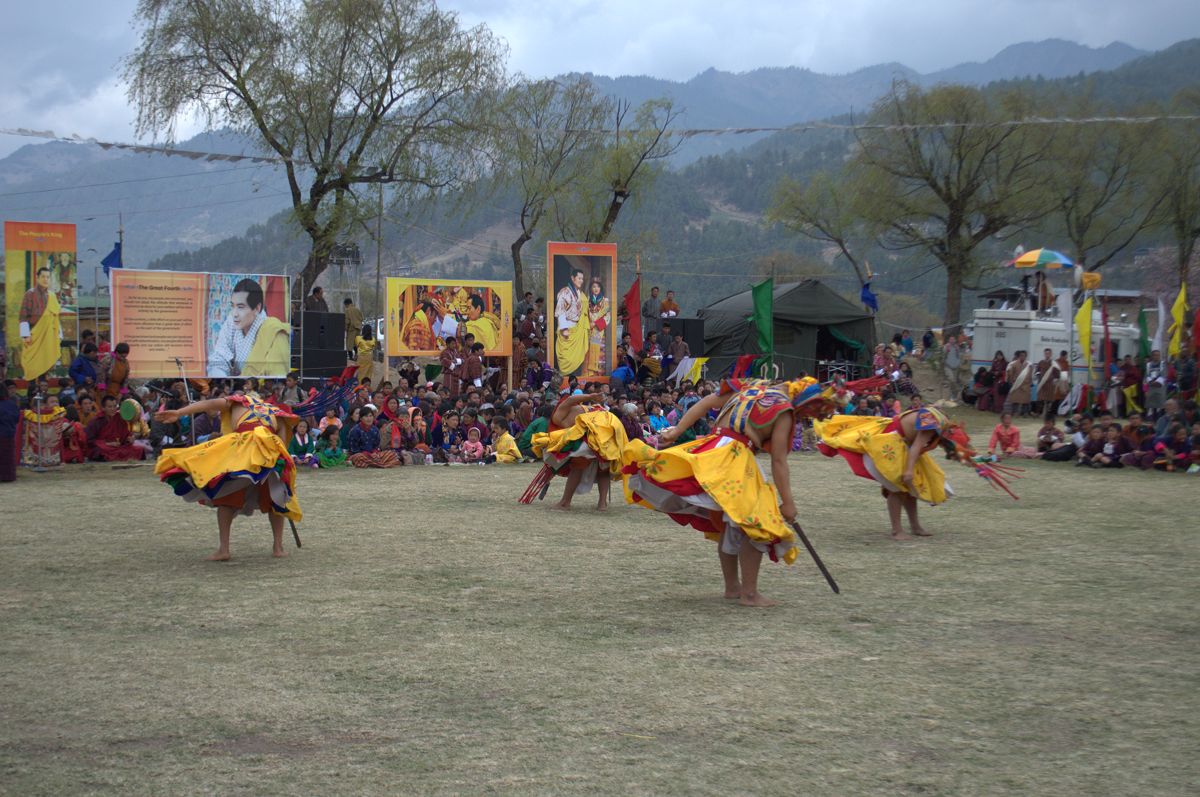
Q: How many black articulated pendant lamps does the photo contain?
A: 0